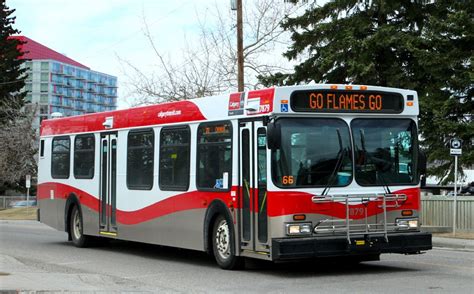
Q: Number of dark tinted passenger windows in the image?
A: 5